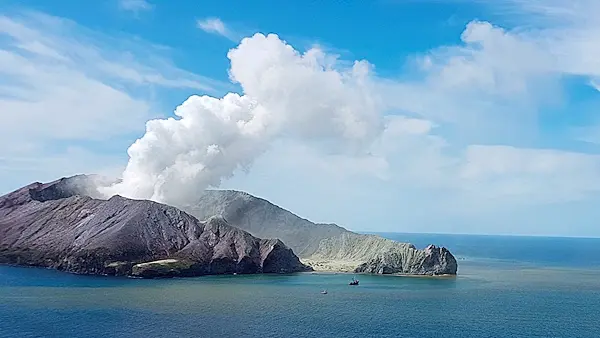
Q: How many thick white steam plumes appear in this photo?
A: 1